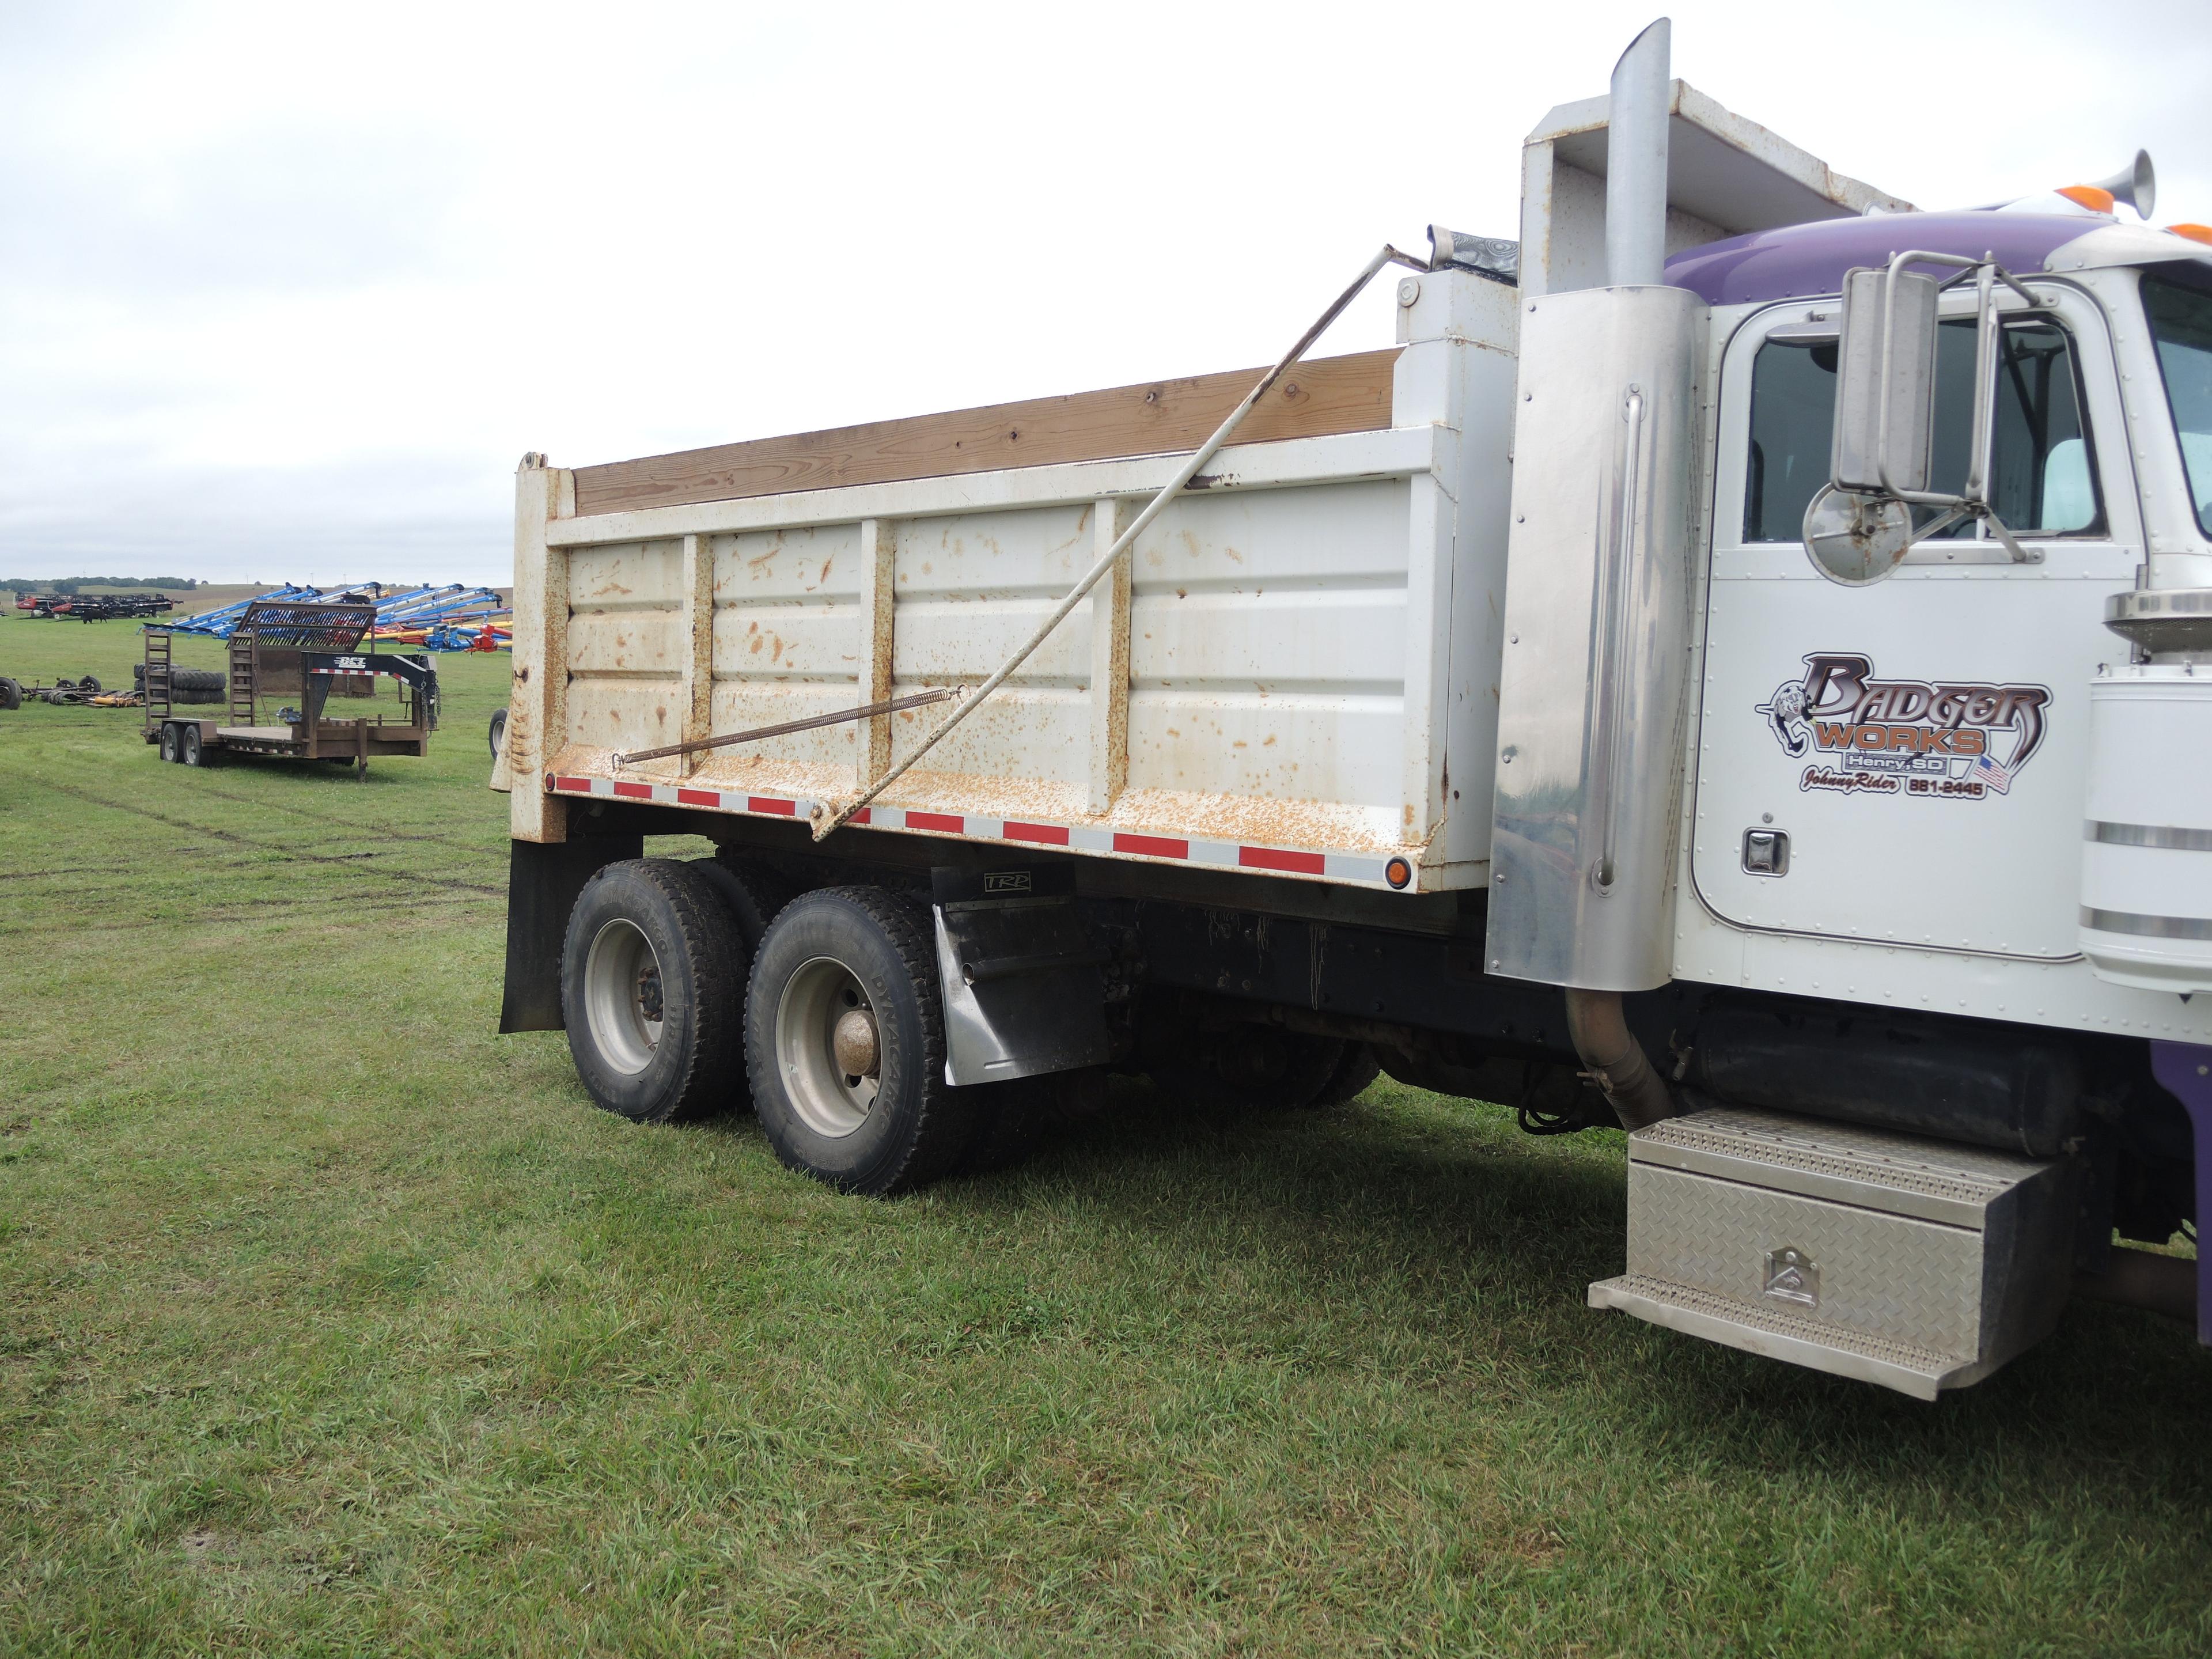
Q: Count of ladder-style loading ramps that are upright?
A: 2